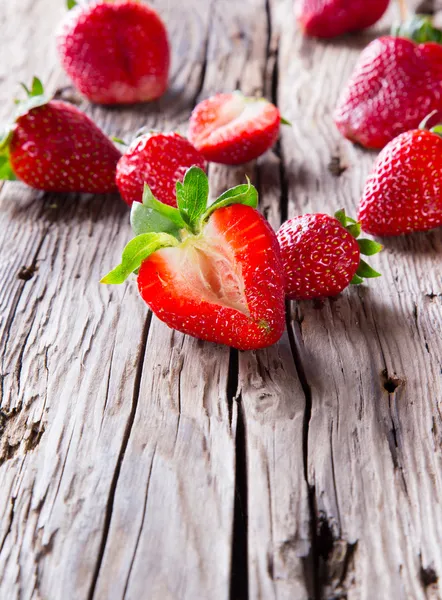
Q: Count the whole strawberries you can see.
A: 7